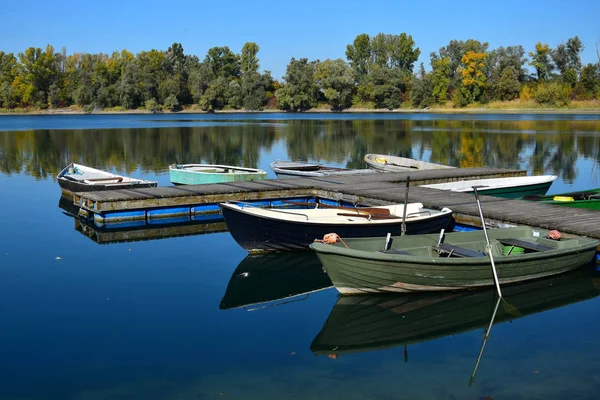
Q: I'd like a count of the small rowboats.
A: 8